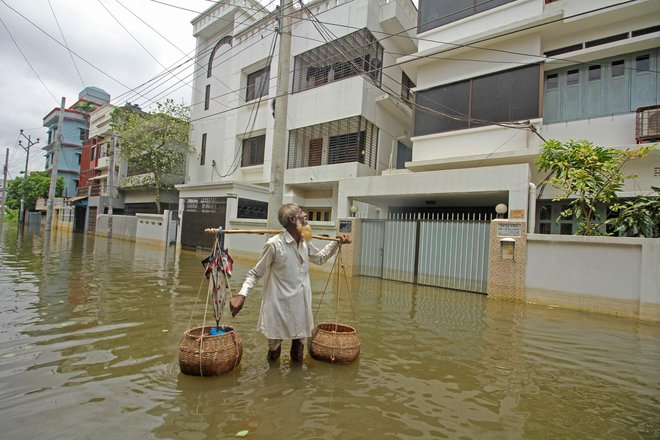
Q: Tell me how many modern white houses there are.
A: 2